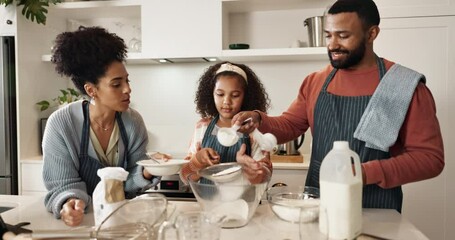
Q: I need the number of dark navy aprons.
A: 3